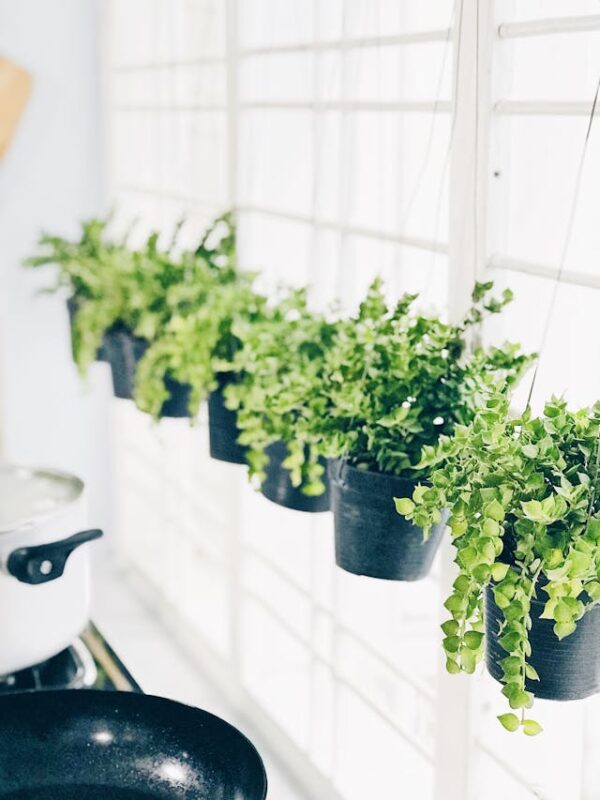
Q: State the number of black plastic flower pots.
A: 7